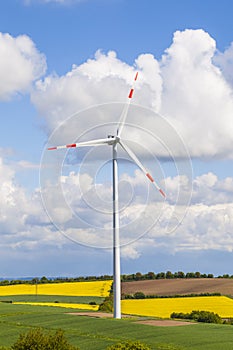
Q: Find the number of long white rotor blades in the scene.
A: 3